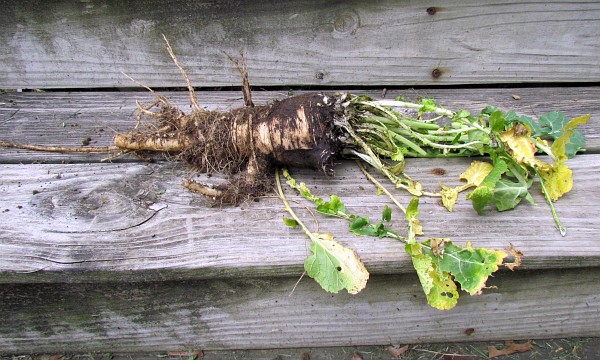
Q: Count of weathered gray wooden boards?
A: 4